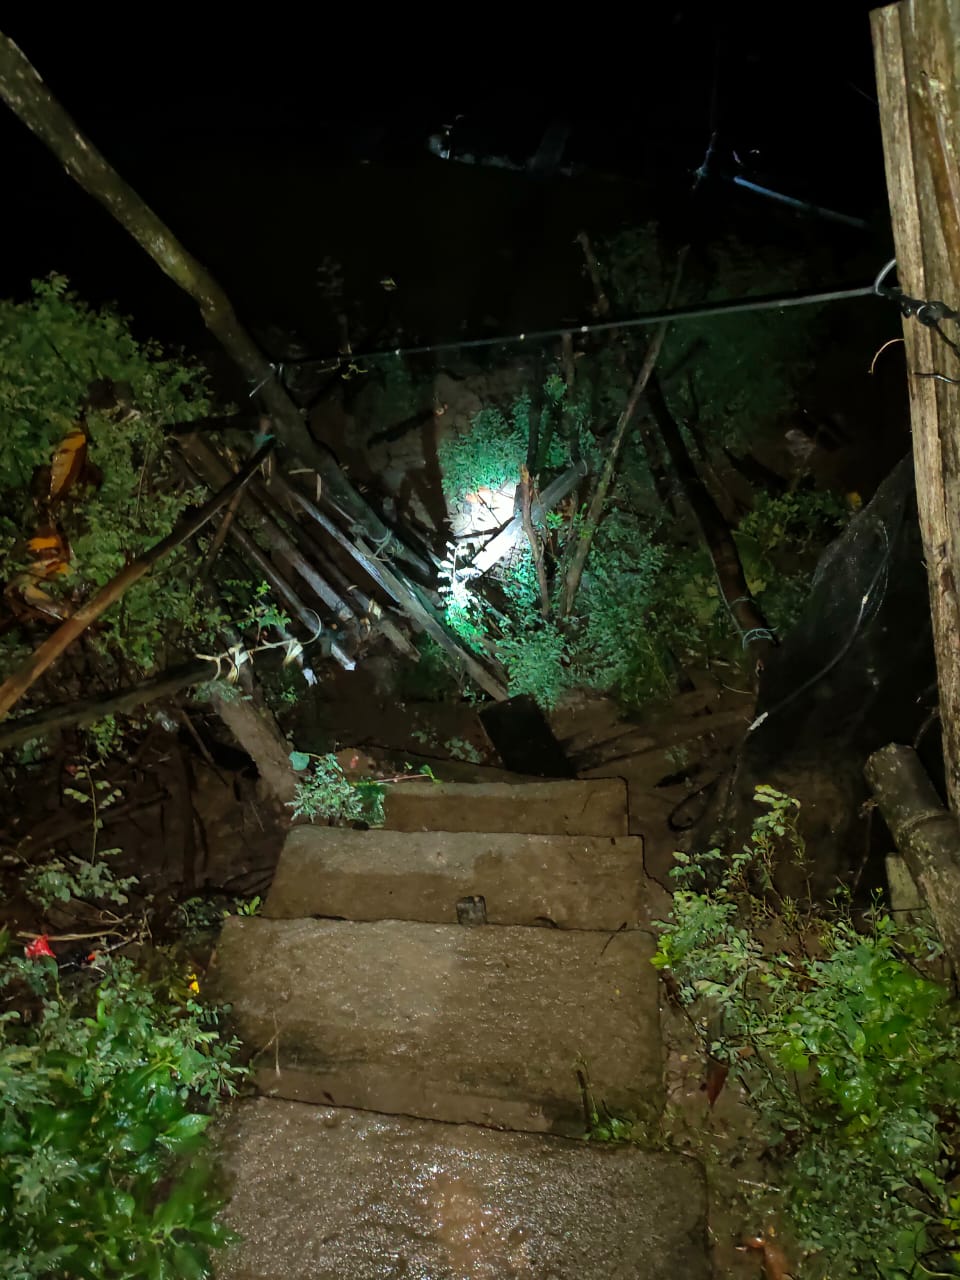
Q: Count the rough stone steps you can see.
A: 4